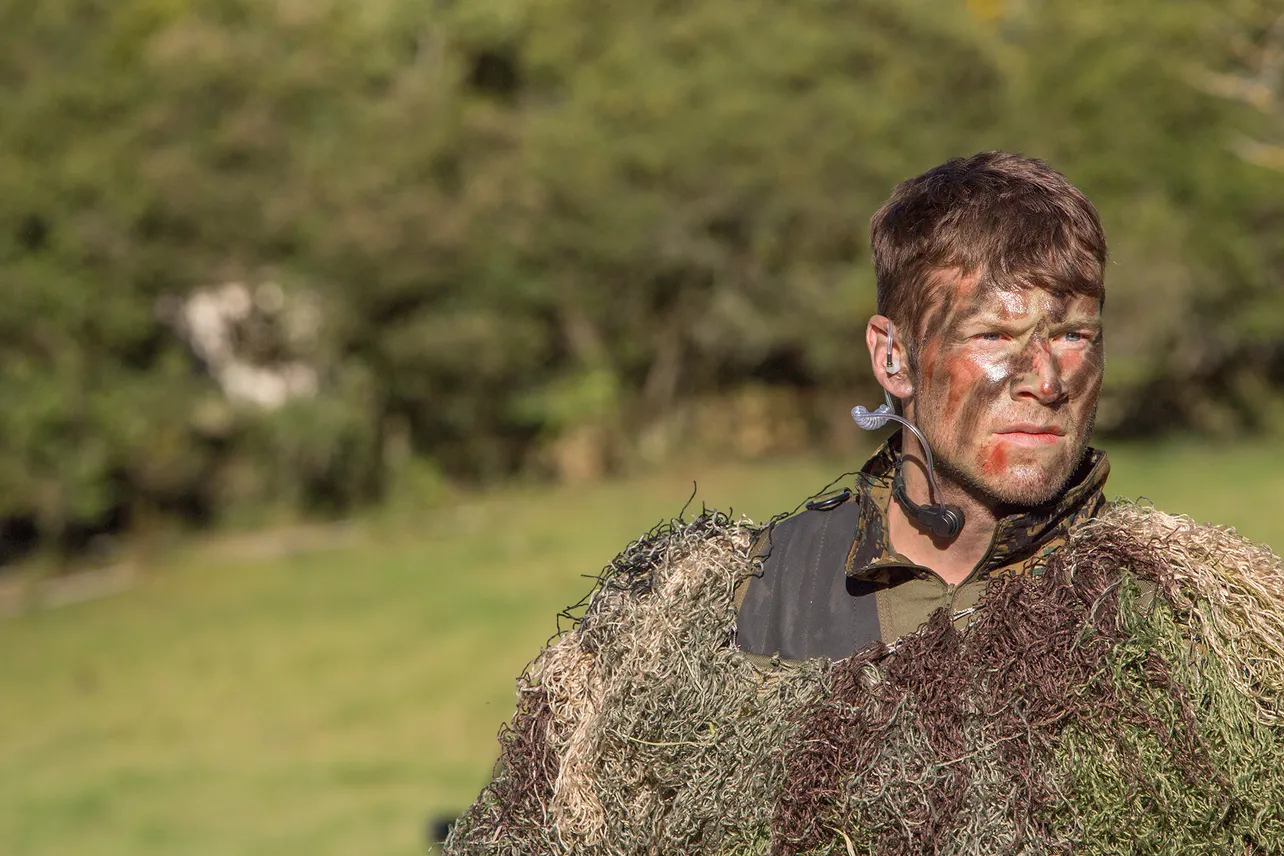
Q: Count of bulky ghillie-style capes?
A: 1